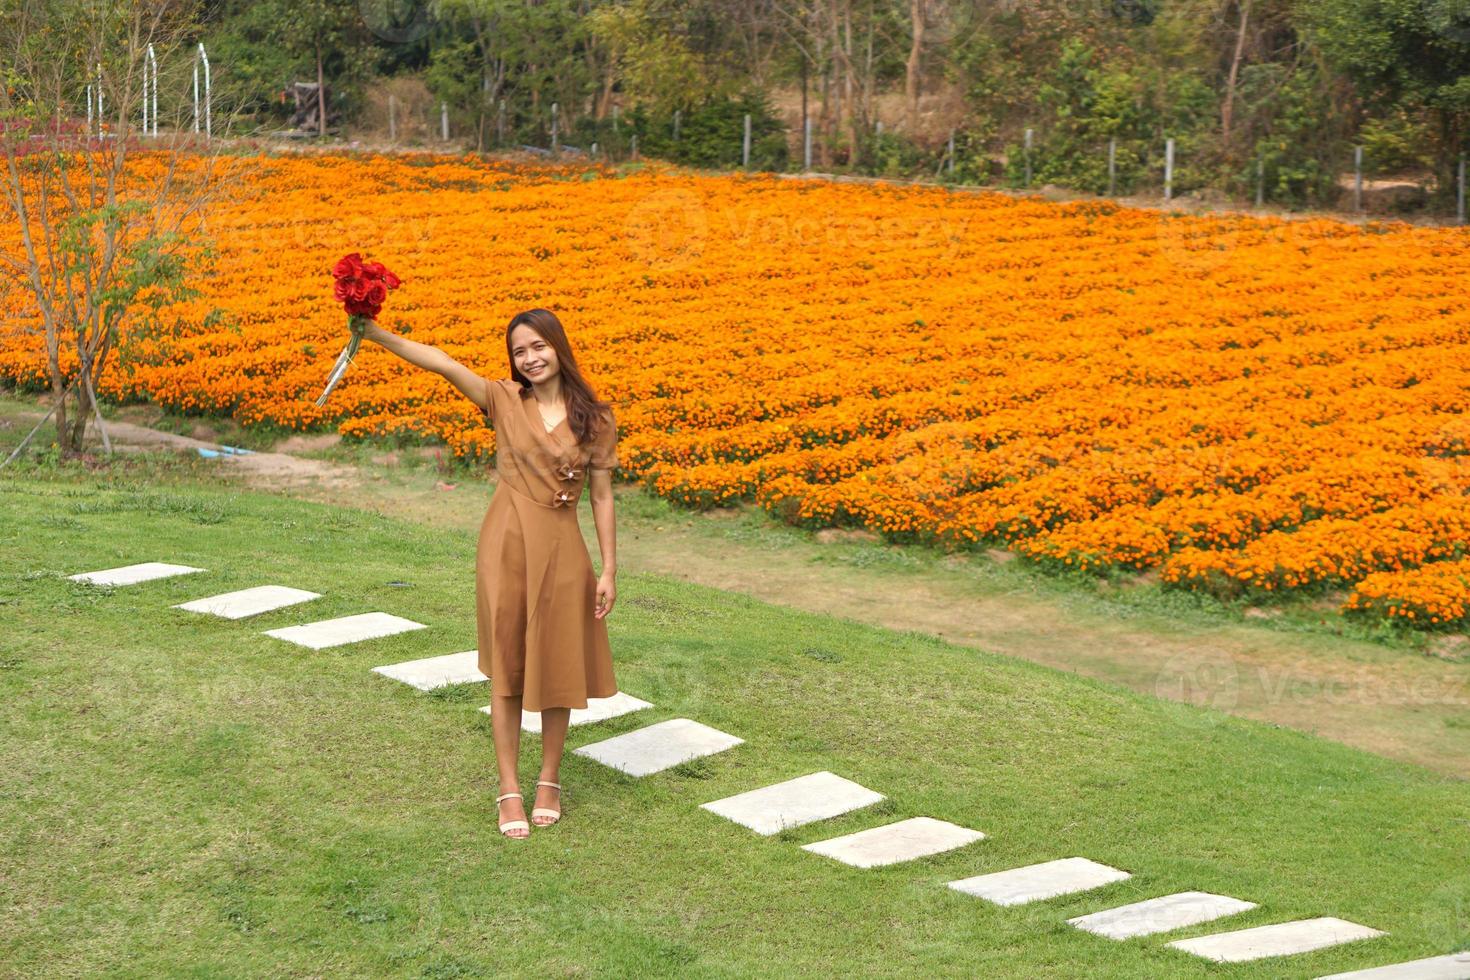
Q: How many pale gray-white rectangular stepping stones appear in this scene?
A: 12